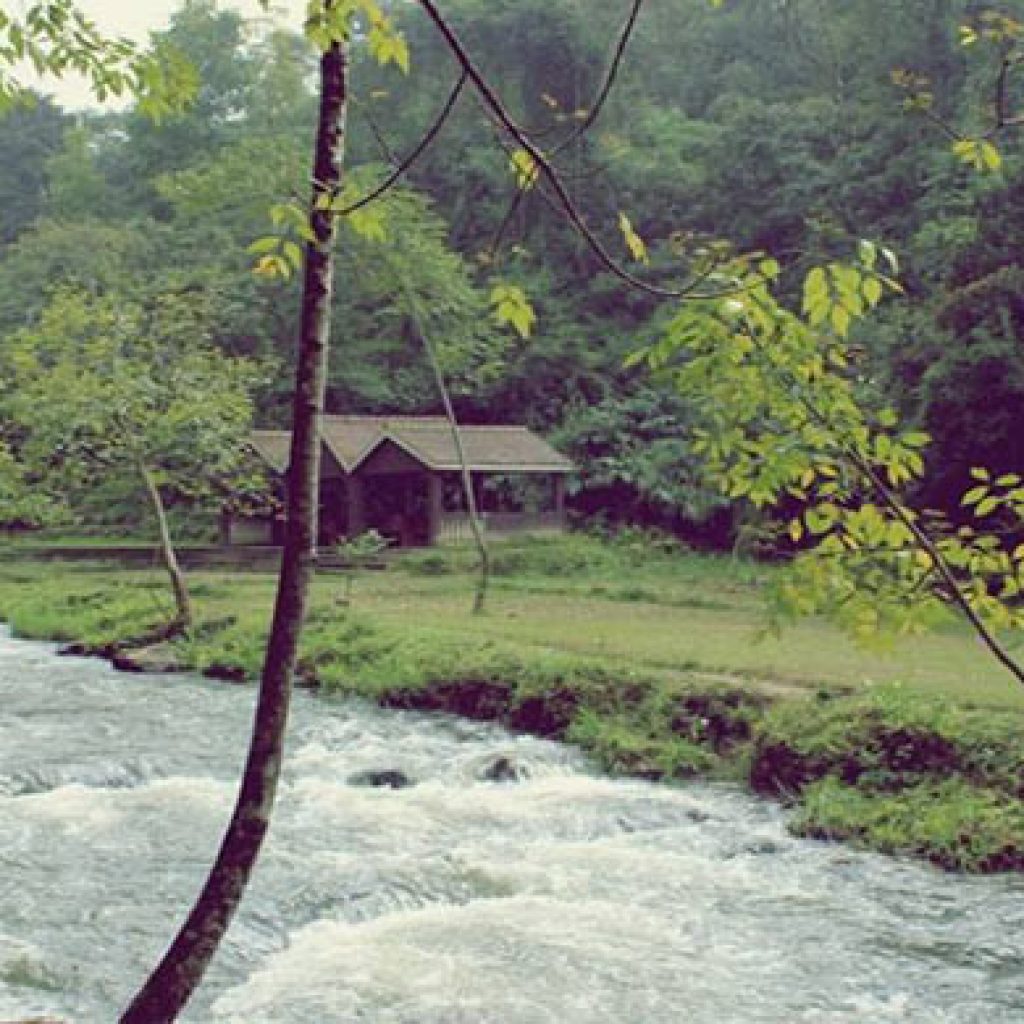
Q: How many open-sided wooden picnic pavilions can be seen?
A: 1